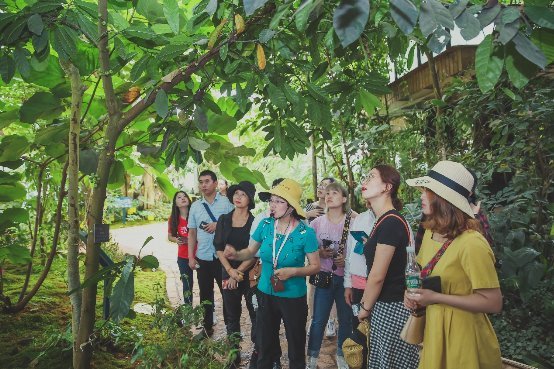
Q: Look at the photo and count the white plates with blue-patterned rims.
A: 0